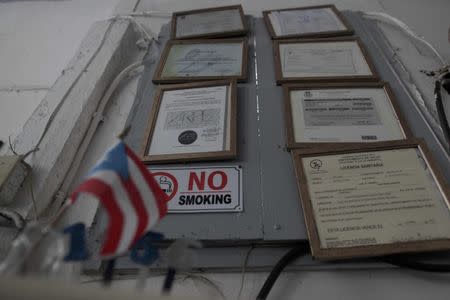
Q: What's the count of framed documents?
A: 7